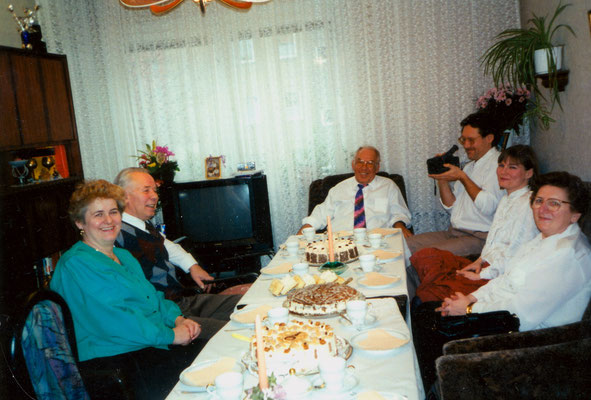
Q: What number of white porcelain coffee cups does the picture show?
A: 10